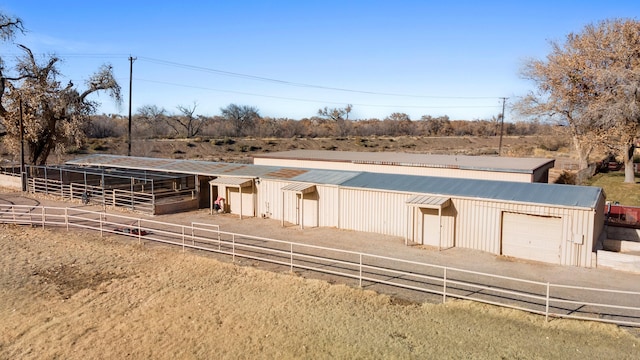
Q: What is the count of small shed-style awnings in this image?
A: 3